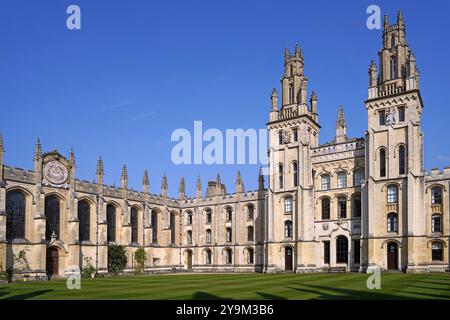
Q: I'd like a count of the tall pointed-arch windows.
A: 7